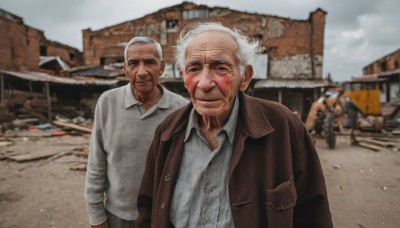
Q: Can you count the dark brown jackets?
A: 1